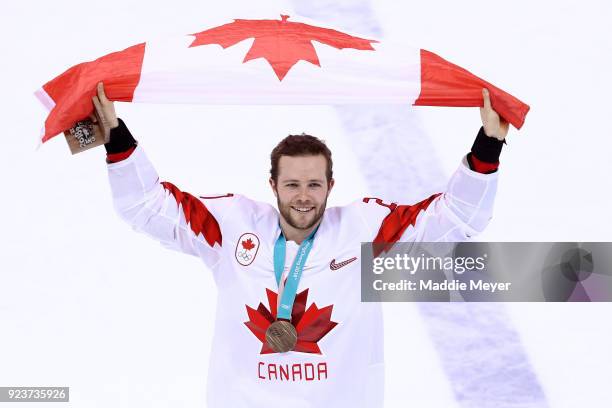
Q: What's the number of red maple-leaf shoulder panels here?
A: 2